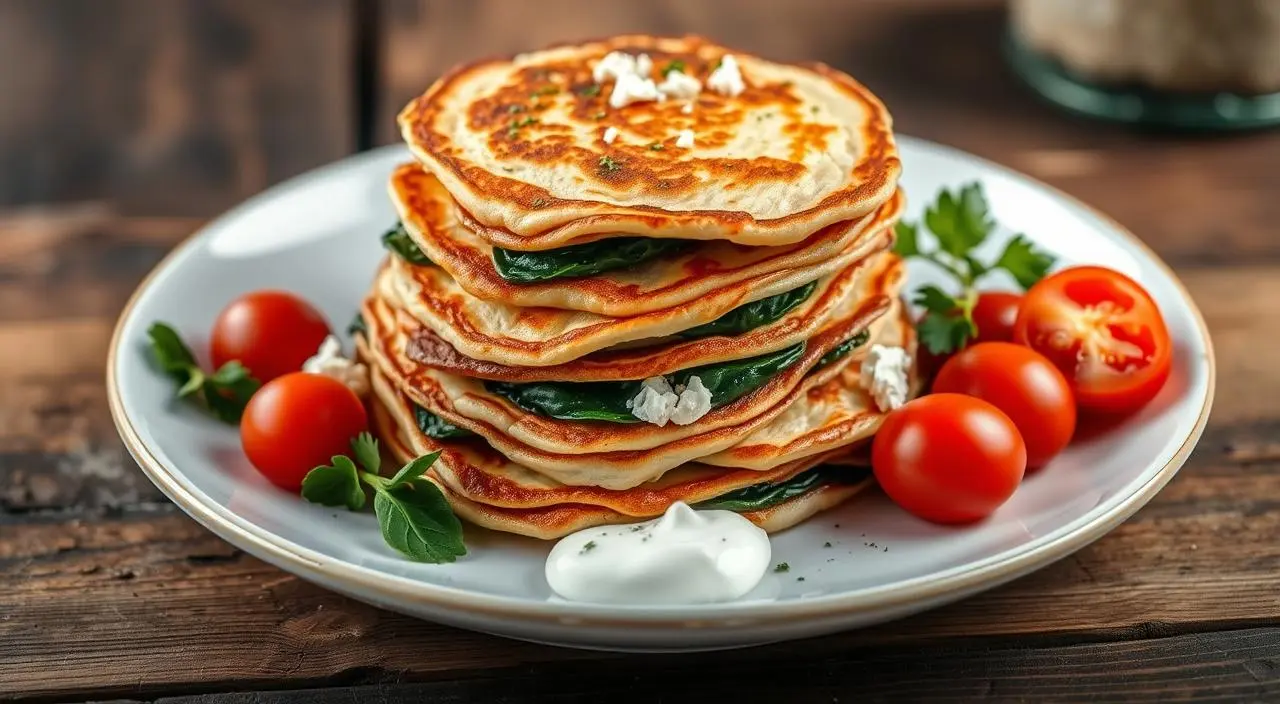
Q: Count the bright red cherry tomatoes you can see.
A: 6